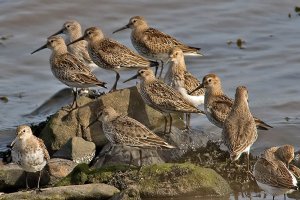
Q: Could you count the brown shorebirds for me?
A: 11